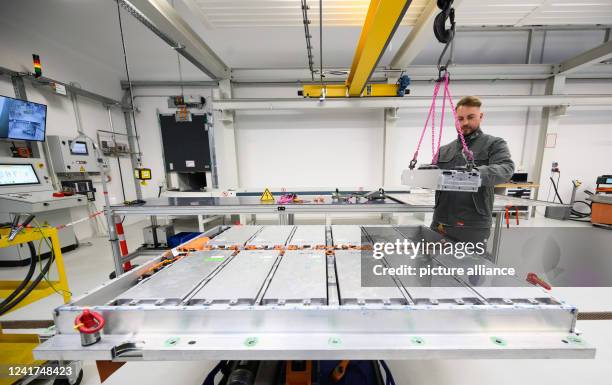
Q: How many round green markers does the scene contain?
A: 6